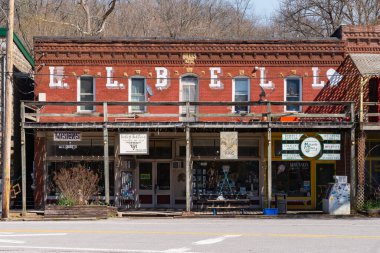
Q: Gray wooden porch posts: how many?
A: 5